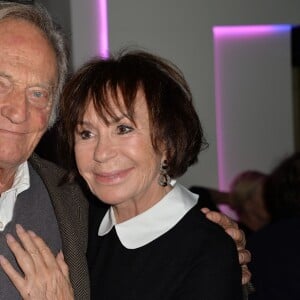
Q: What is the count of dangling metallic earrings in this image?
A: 1